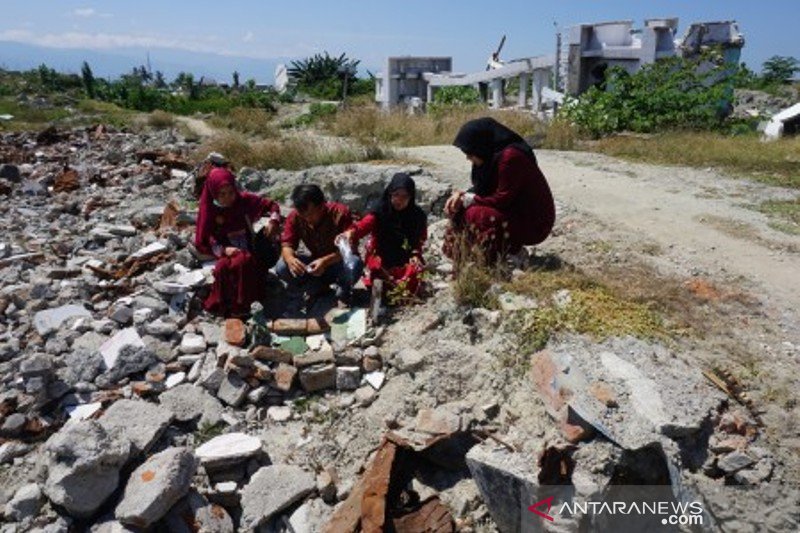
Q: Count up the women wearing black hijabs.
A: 2